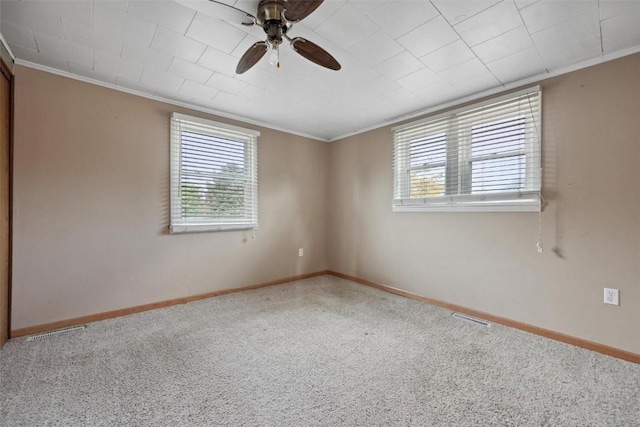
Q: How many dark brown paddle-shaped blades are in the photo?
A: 3